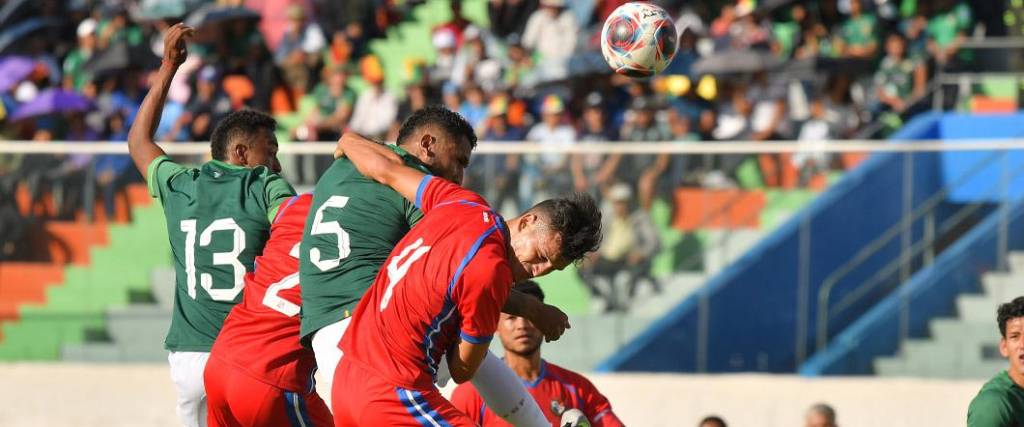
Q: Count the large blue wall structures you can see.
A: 2